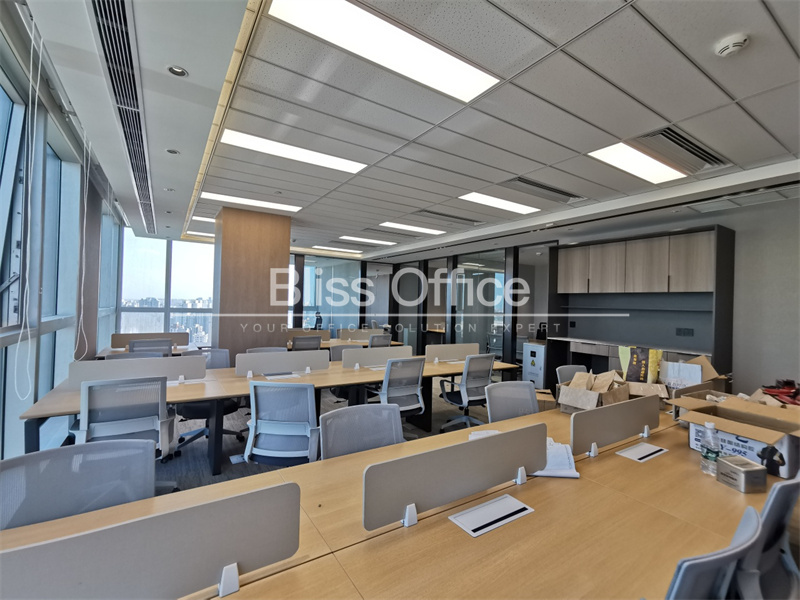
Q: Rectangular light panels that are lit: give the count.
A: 10